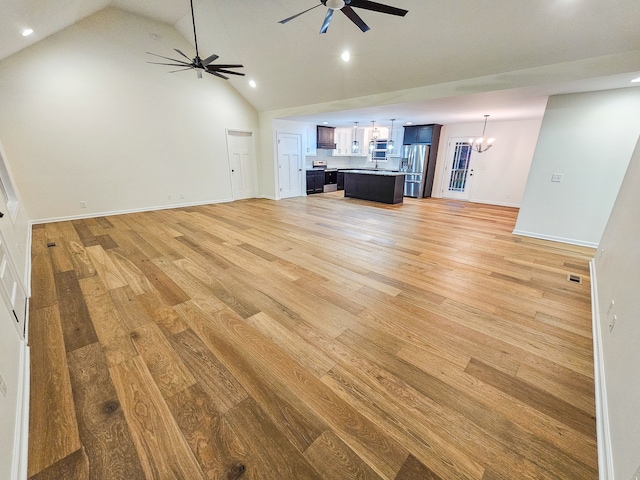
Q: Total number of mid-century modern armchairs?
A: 0